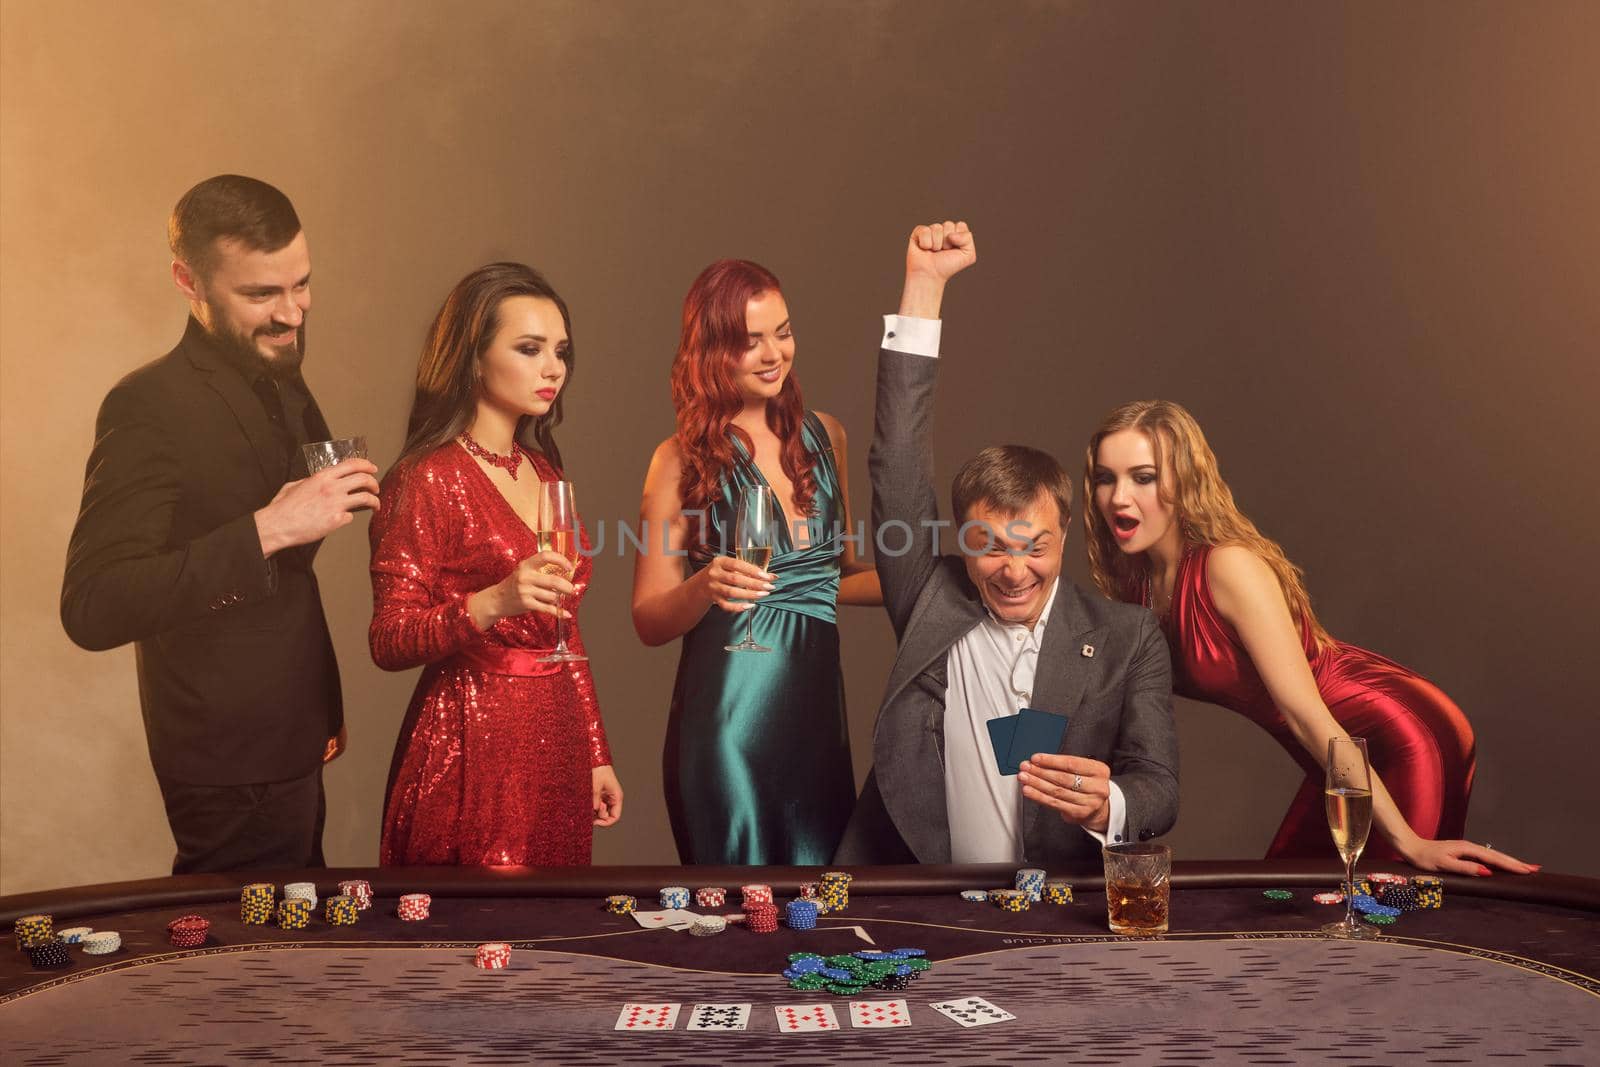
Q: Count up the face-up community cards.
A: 5